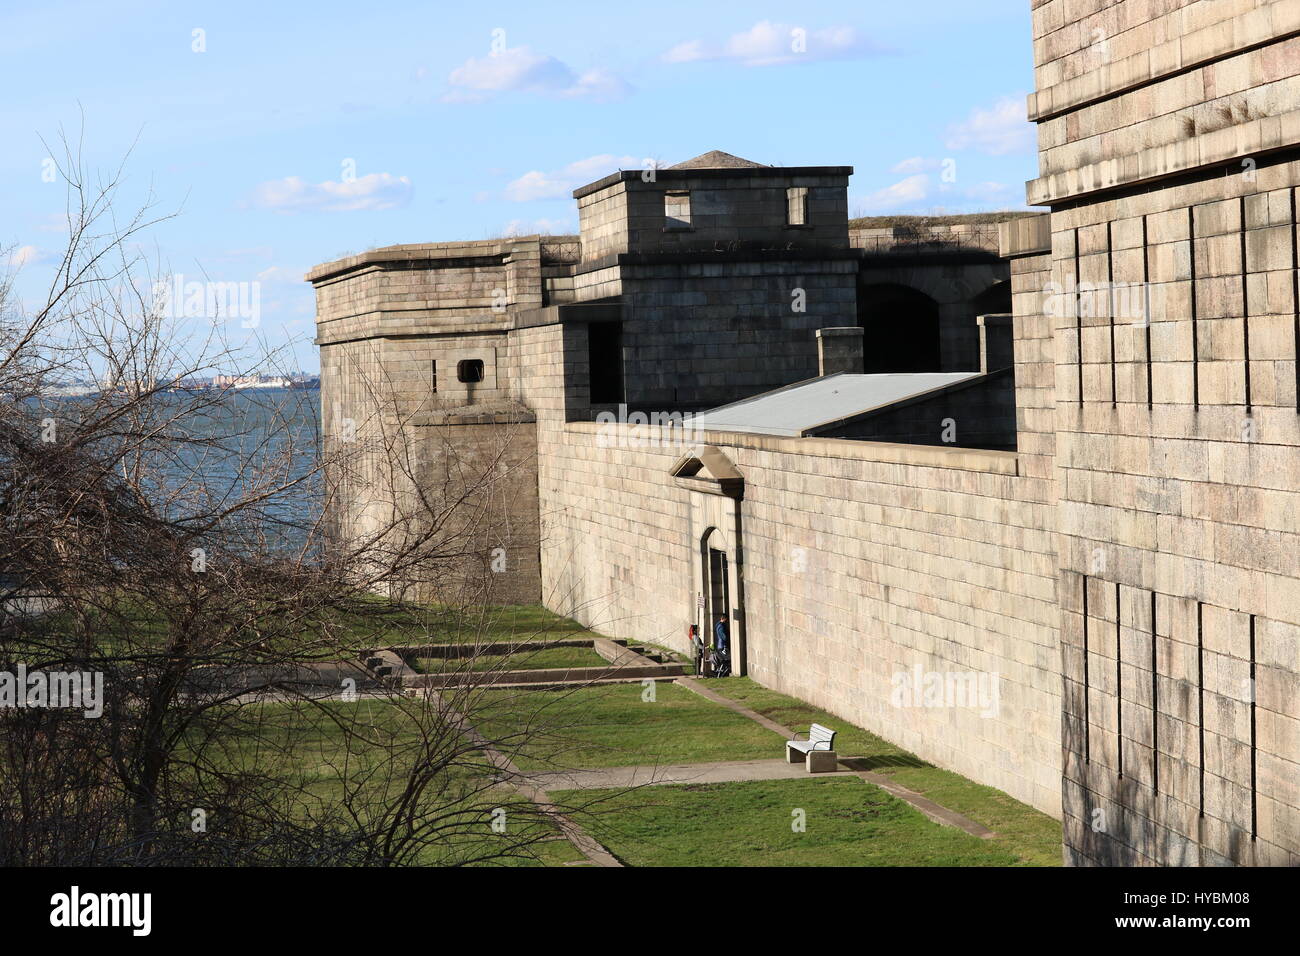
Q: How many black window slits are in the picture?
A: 12